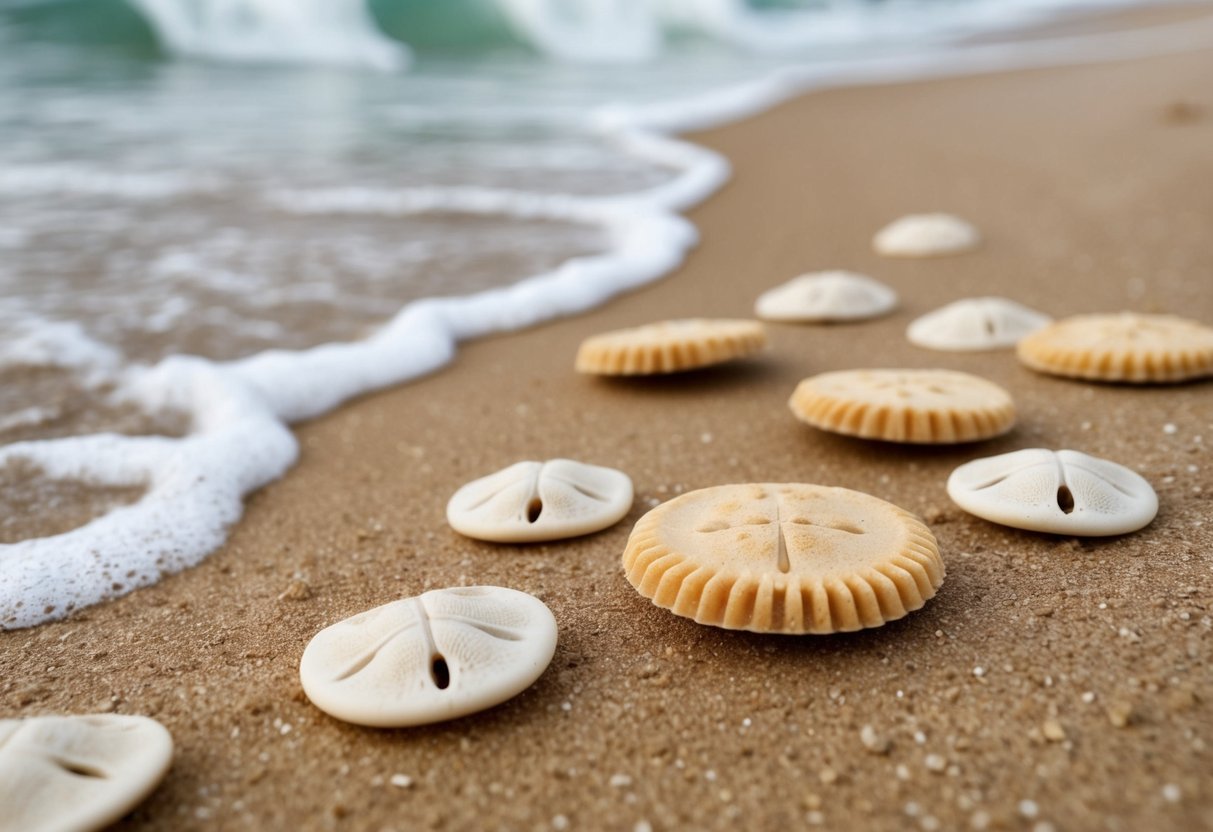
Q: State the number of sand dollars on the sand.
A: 11